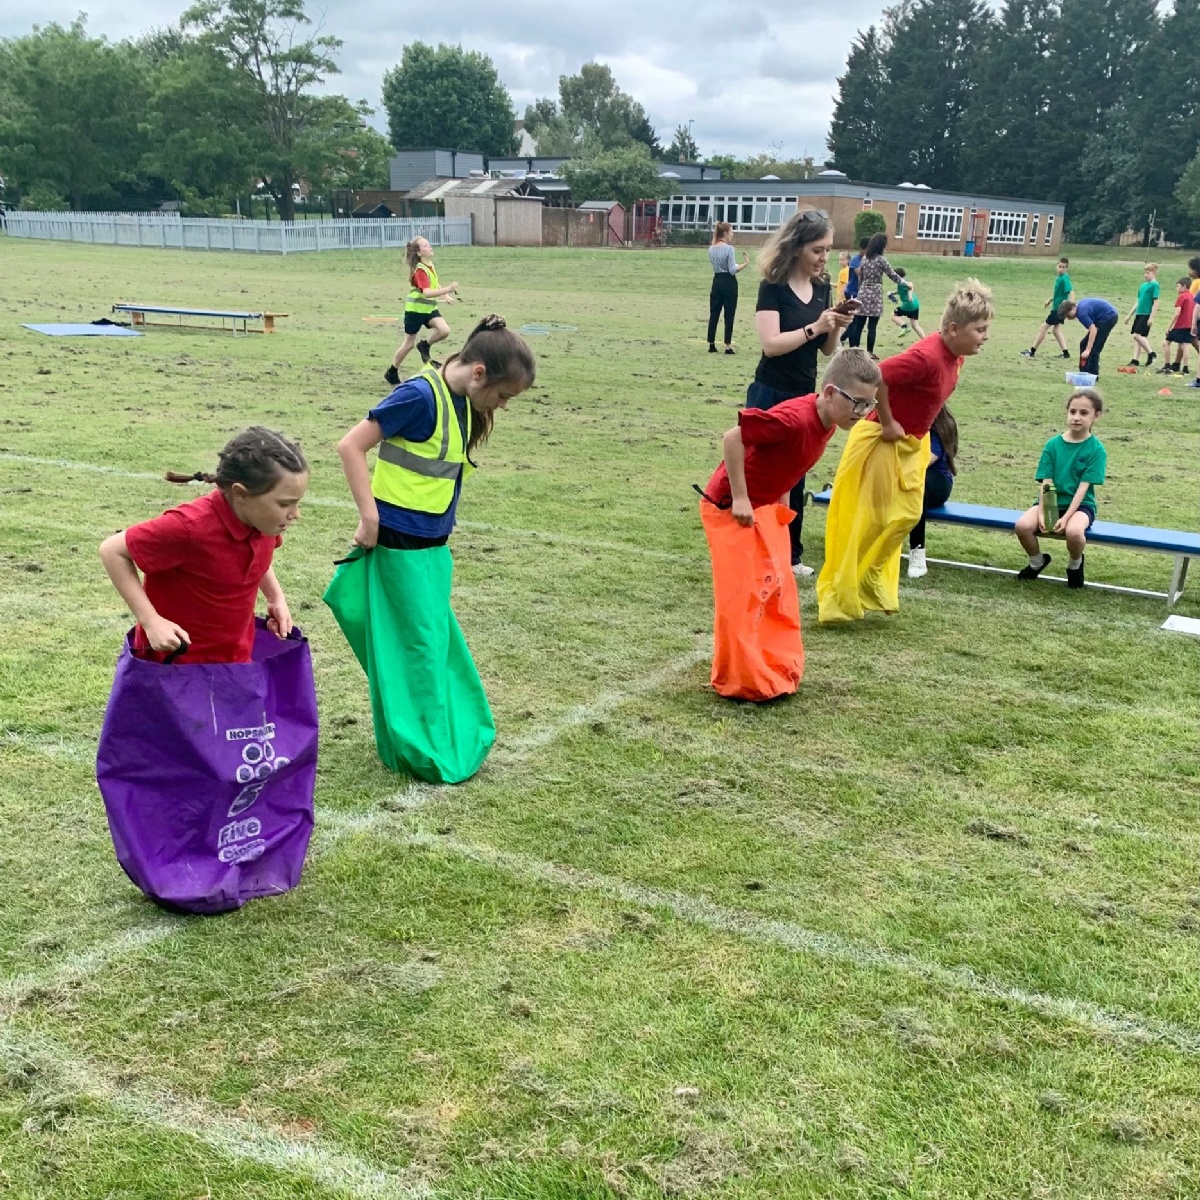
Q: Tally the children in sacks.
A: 4